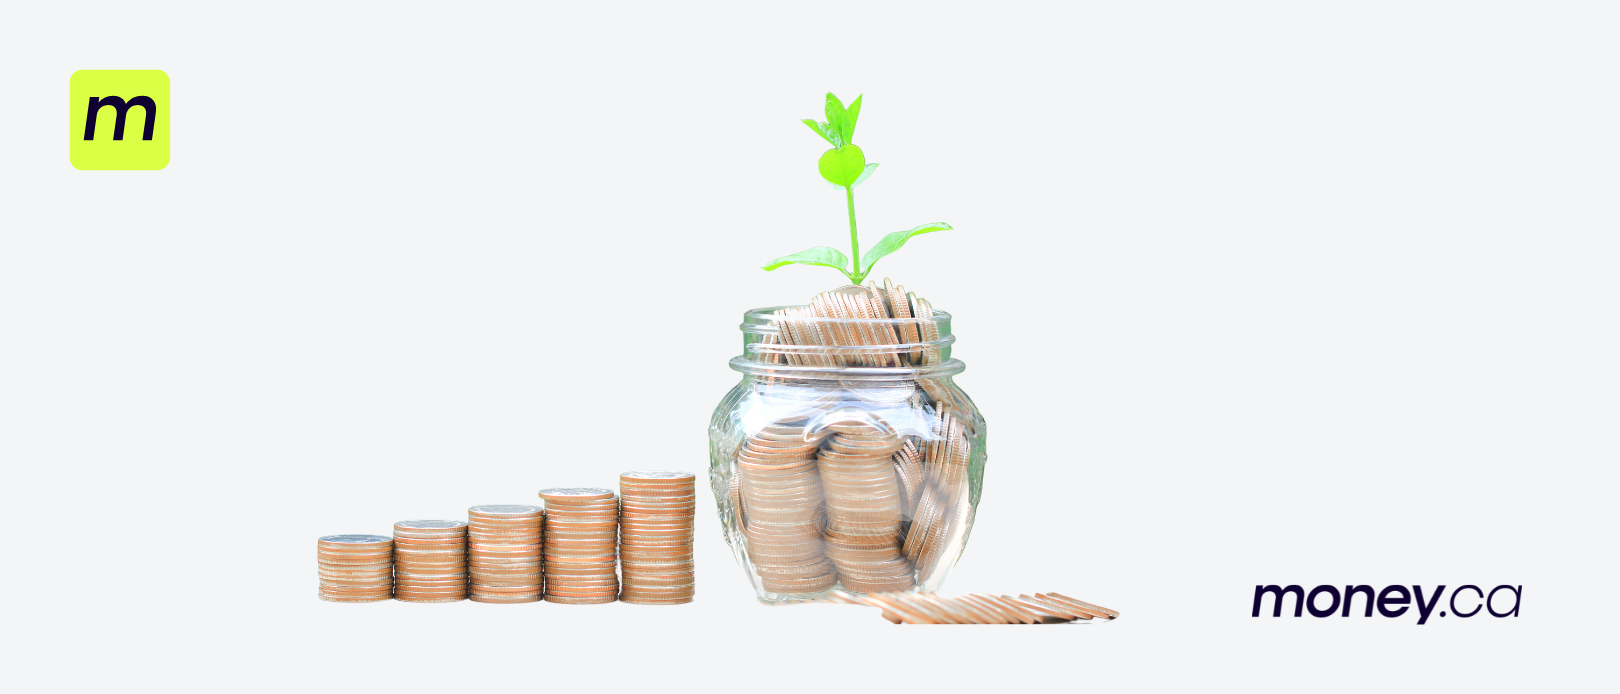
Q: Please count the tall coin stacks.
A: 5